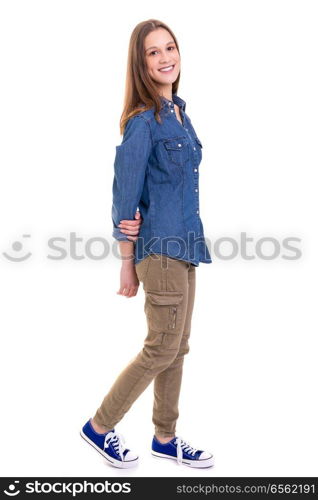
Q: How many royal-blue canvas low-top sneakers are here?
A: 2